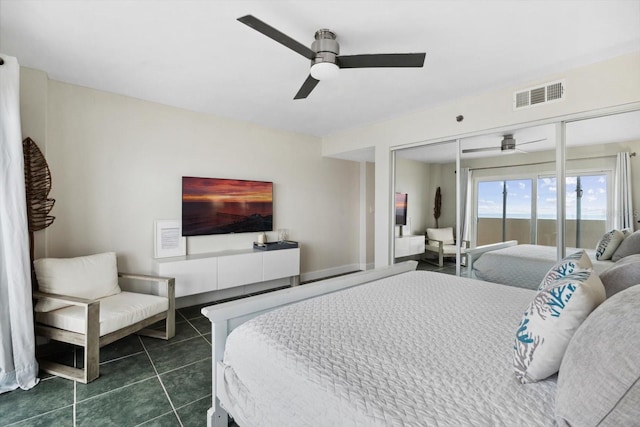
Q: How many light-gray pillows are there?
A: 2